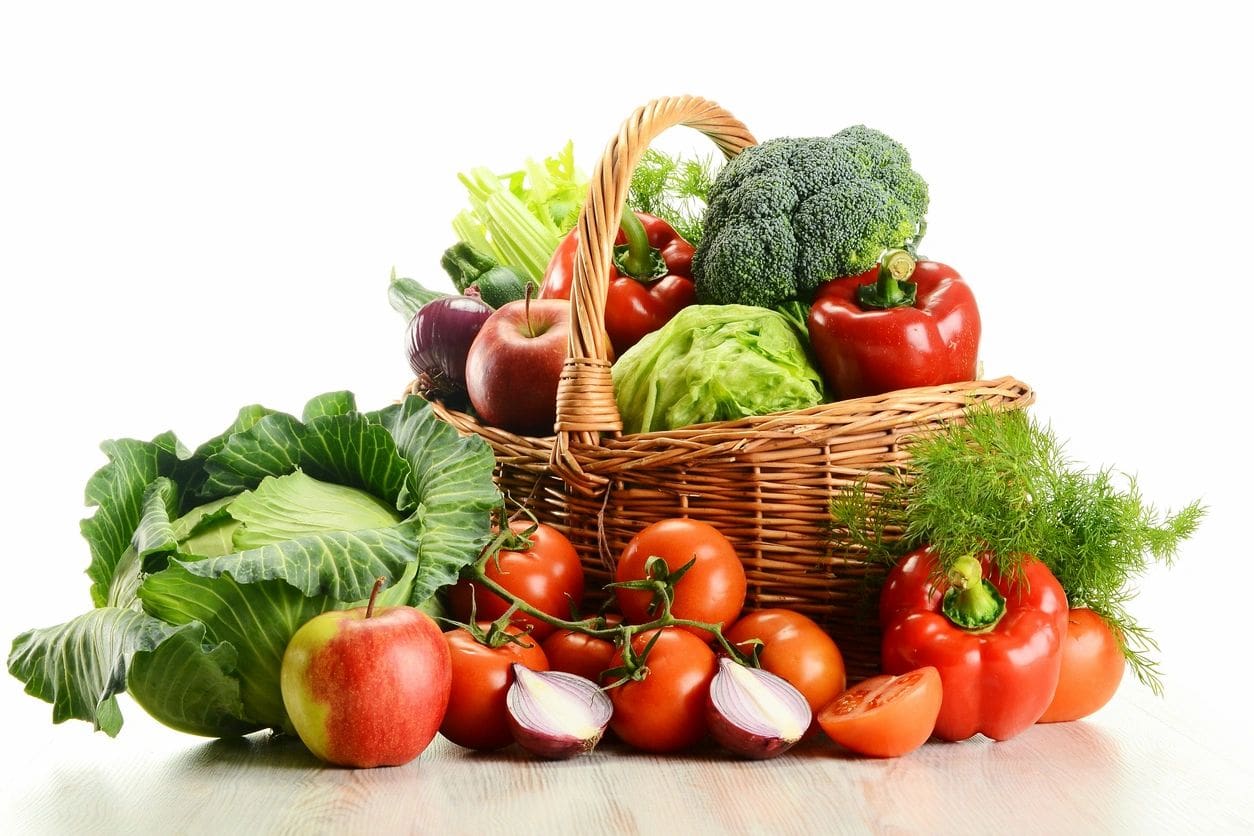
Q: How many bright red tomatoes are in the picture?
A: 8